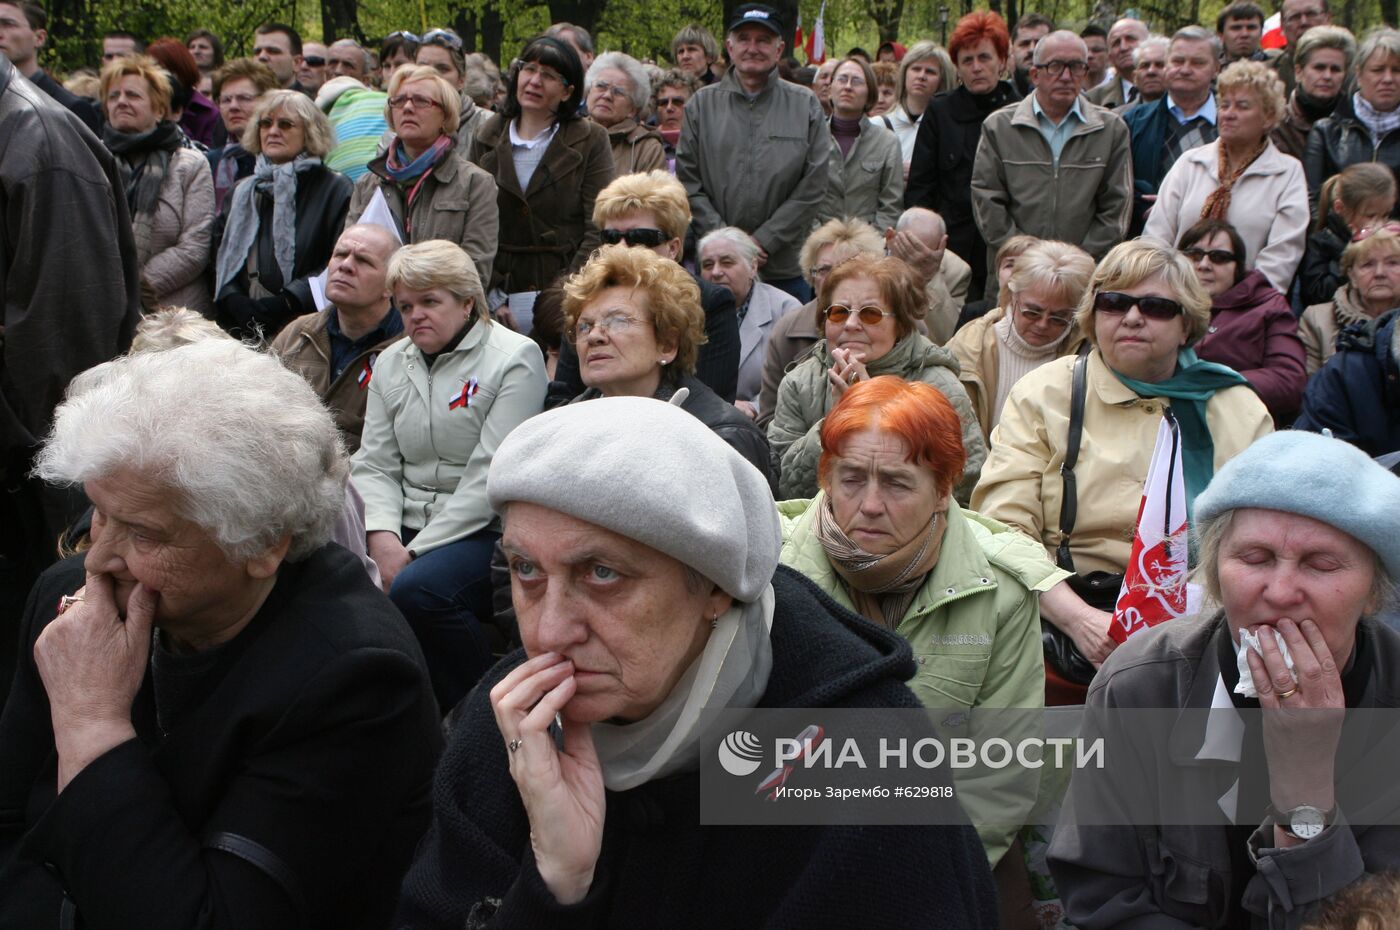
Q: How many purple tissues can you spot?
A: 0